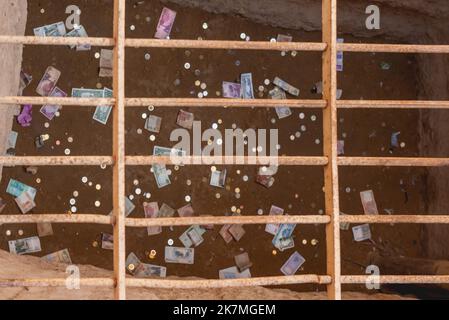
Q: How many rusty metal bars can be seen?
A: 7